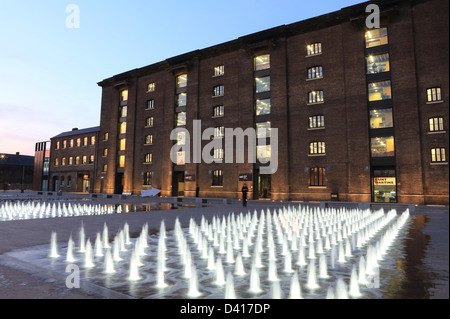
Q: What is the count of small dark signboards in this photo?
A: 2